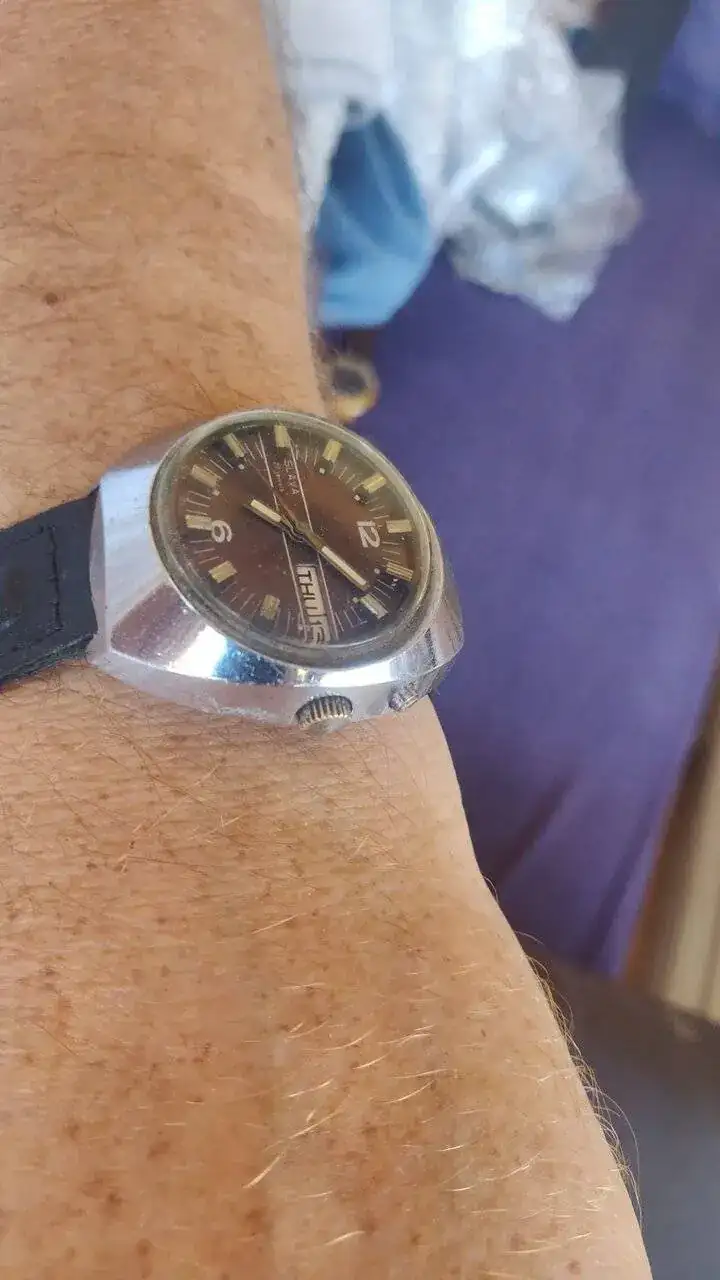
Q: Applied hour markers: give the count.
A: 11